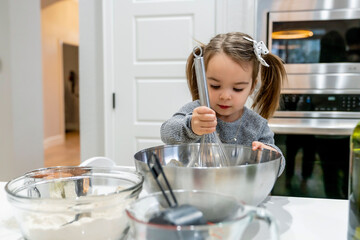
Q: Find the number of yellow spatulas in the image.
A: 0